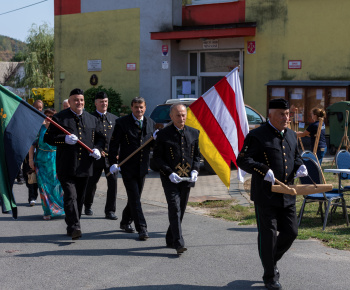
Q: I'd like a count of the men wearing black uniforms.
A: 5